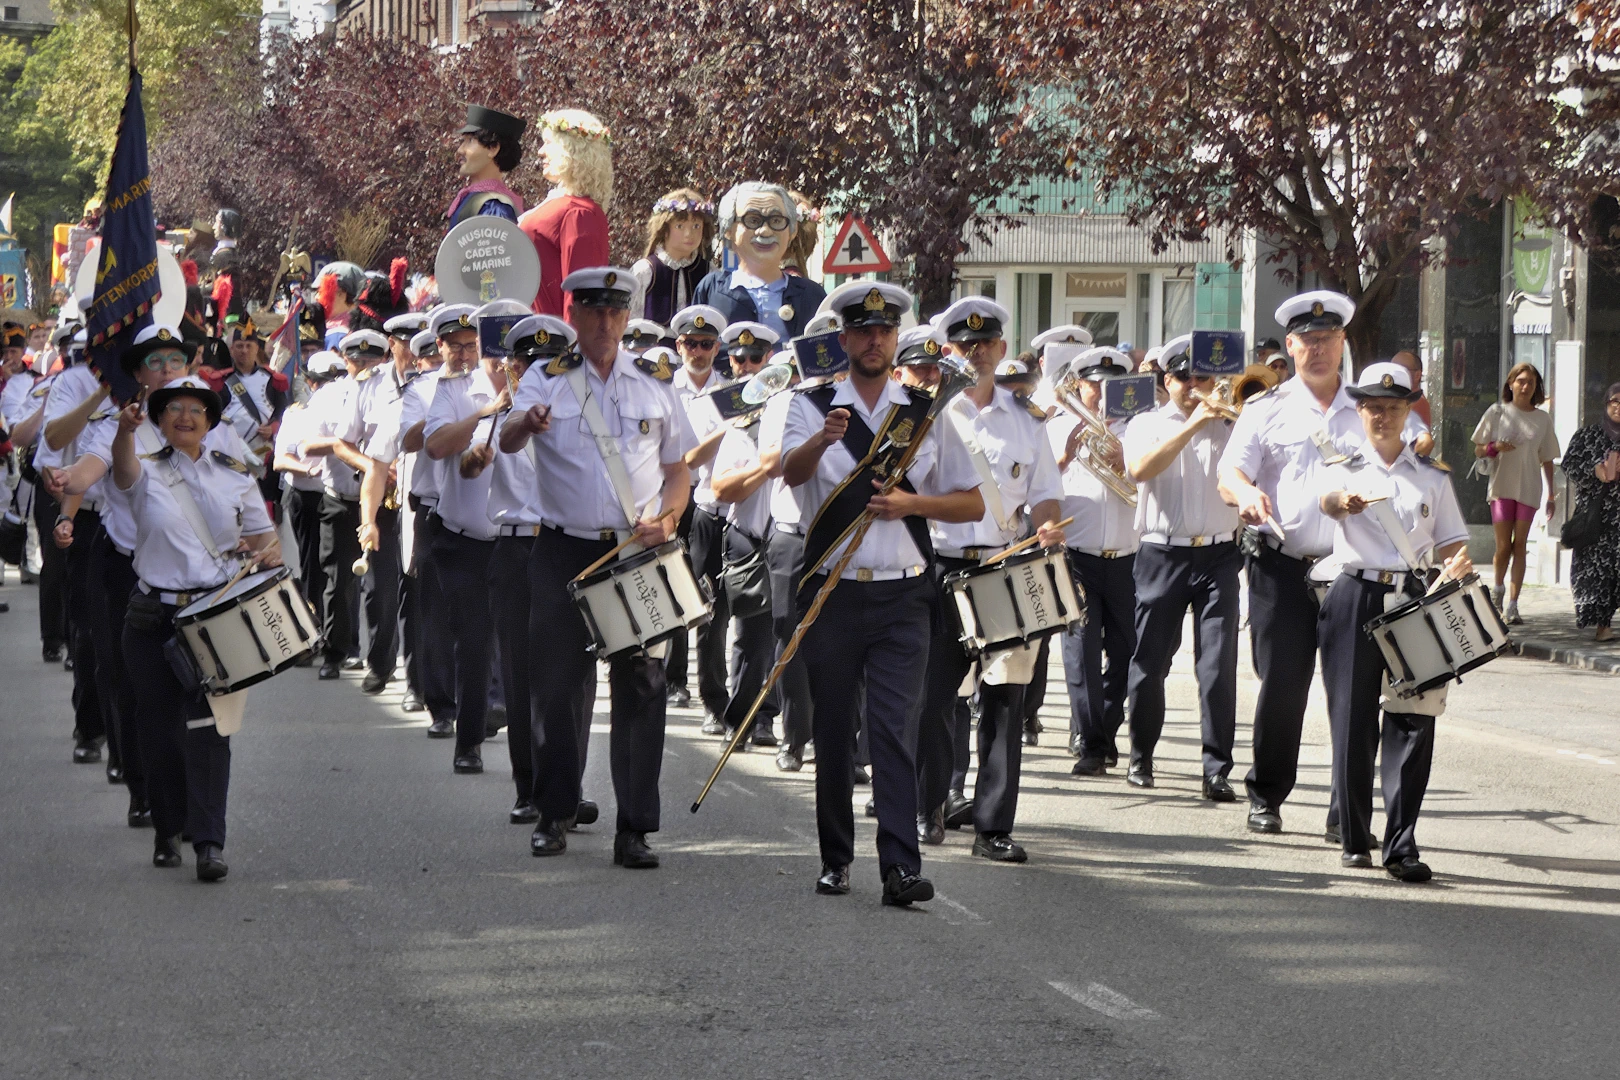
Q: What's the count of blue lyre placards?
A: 5